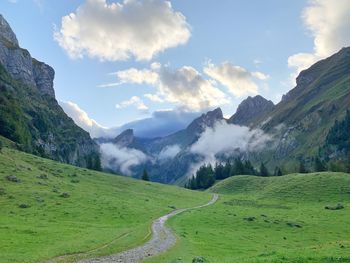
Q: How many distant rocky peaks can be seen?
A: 3